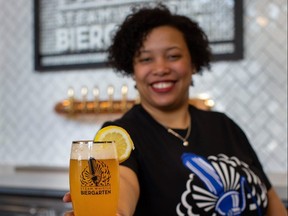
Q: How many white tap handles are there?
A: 5